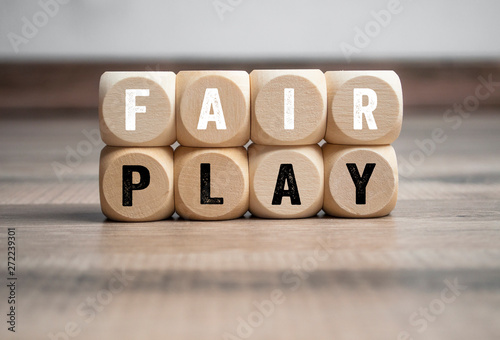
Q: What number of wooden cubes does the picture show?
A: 8